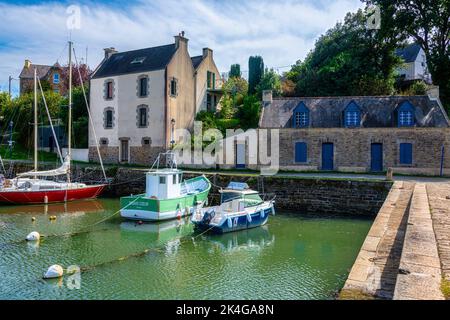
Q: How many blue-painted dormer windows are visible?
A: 3